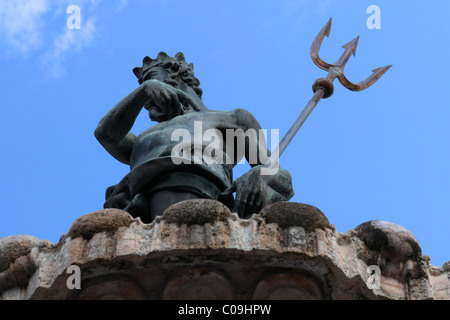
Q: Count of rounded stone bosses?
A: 5